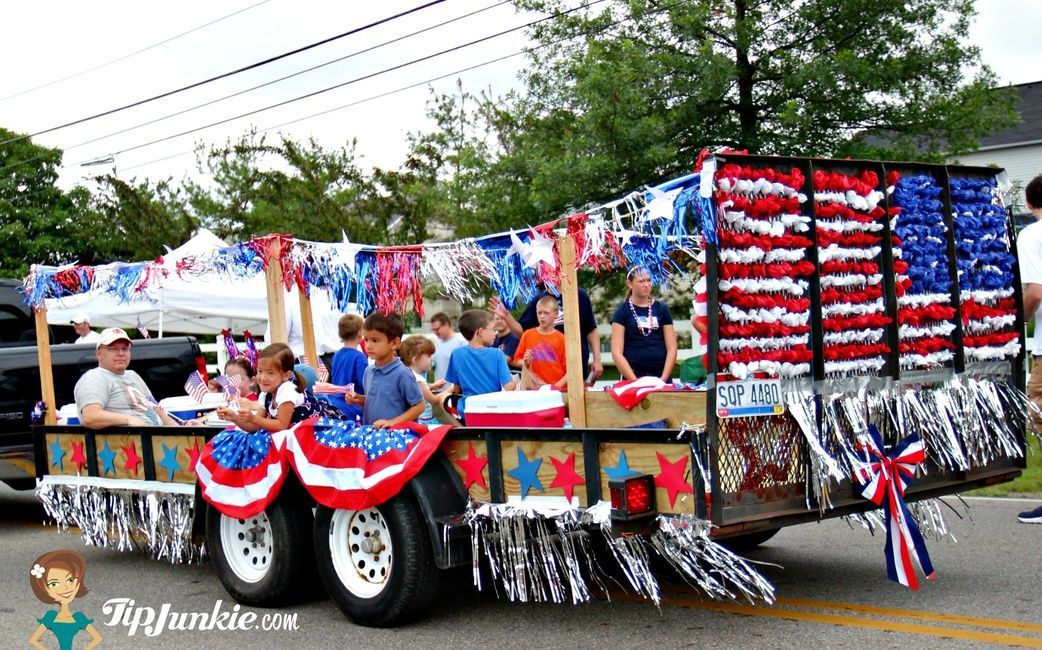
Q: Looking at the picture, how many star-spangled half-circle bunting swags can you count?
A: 2